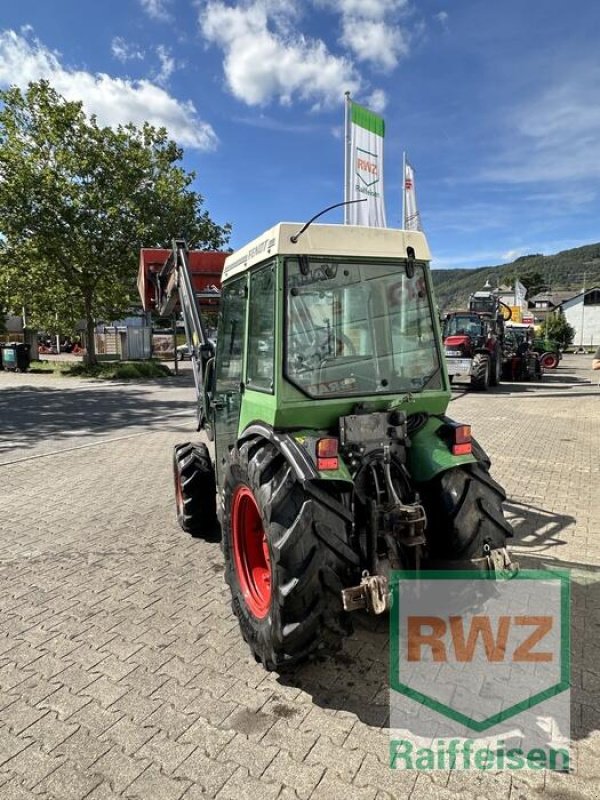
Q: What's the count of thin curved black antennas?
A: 1